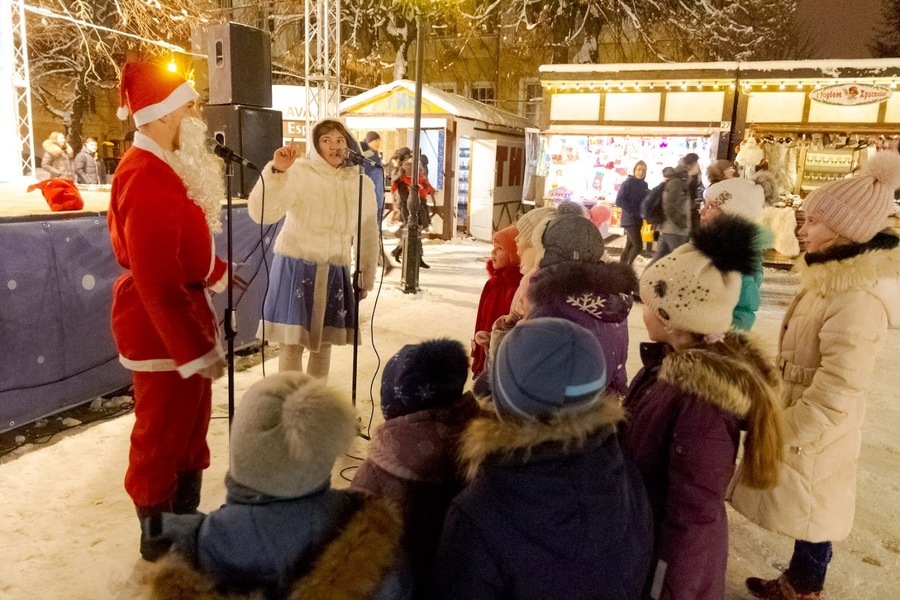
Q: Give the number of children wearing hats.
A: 9